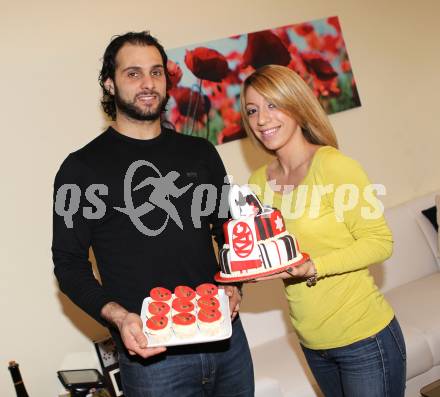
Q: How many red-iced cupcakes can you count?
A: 9